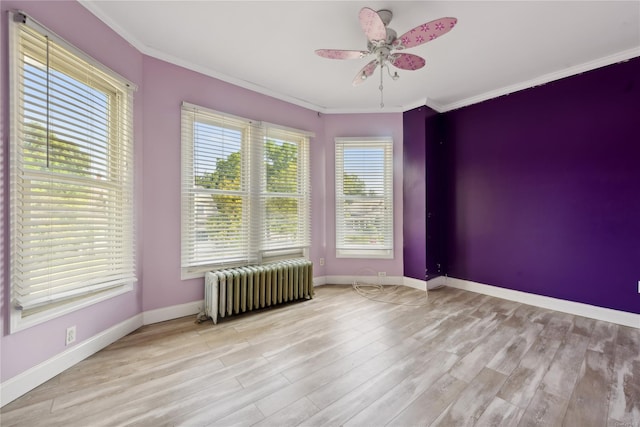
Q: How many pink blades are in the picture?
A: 5